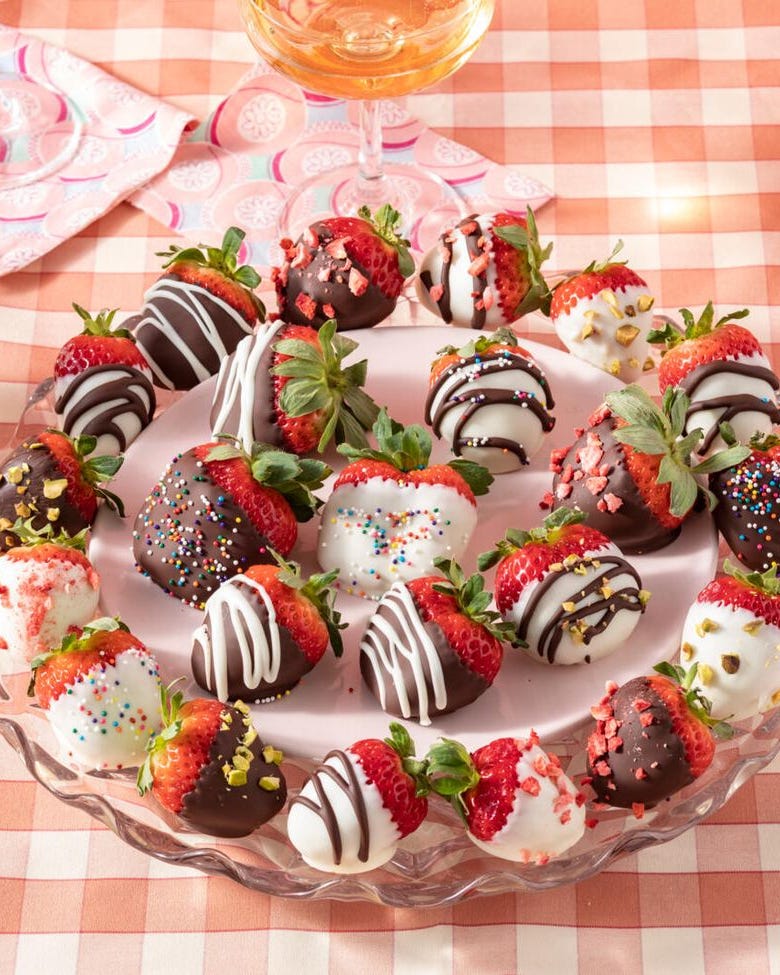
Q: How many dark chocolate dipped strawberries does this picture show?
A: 11